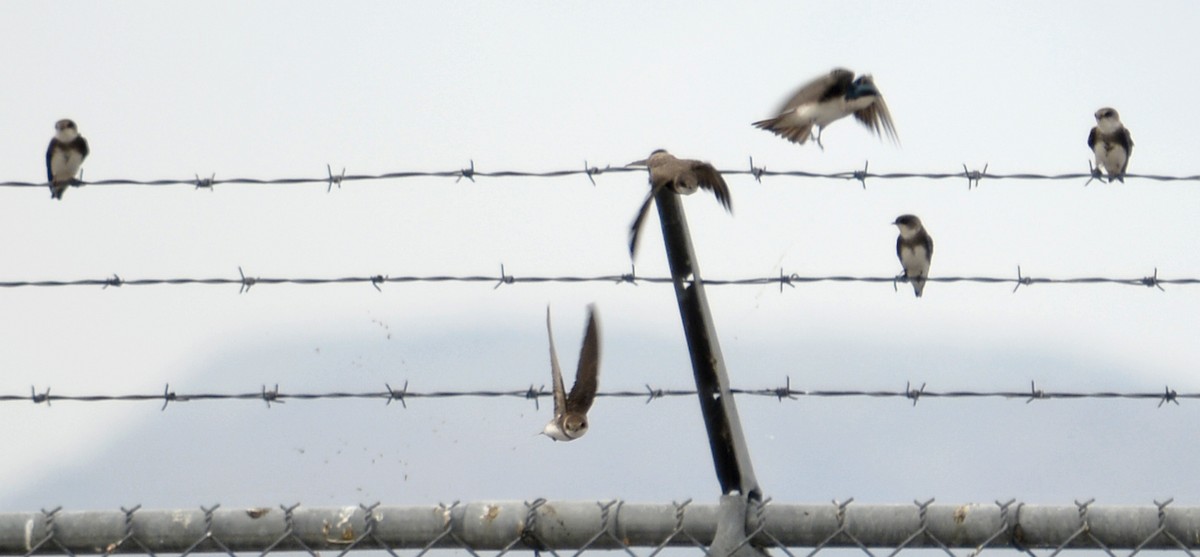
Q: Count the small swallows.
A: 6